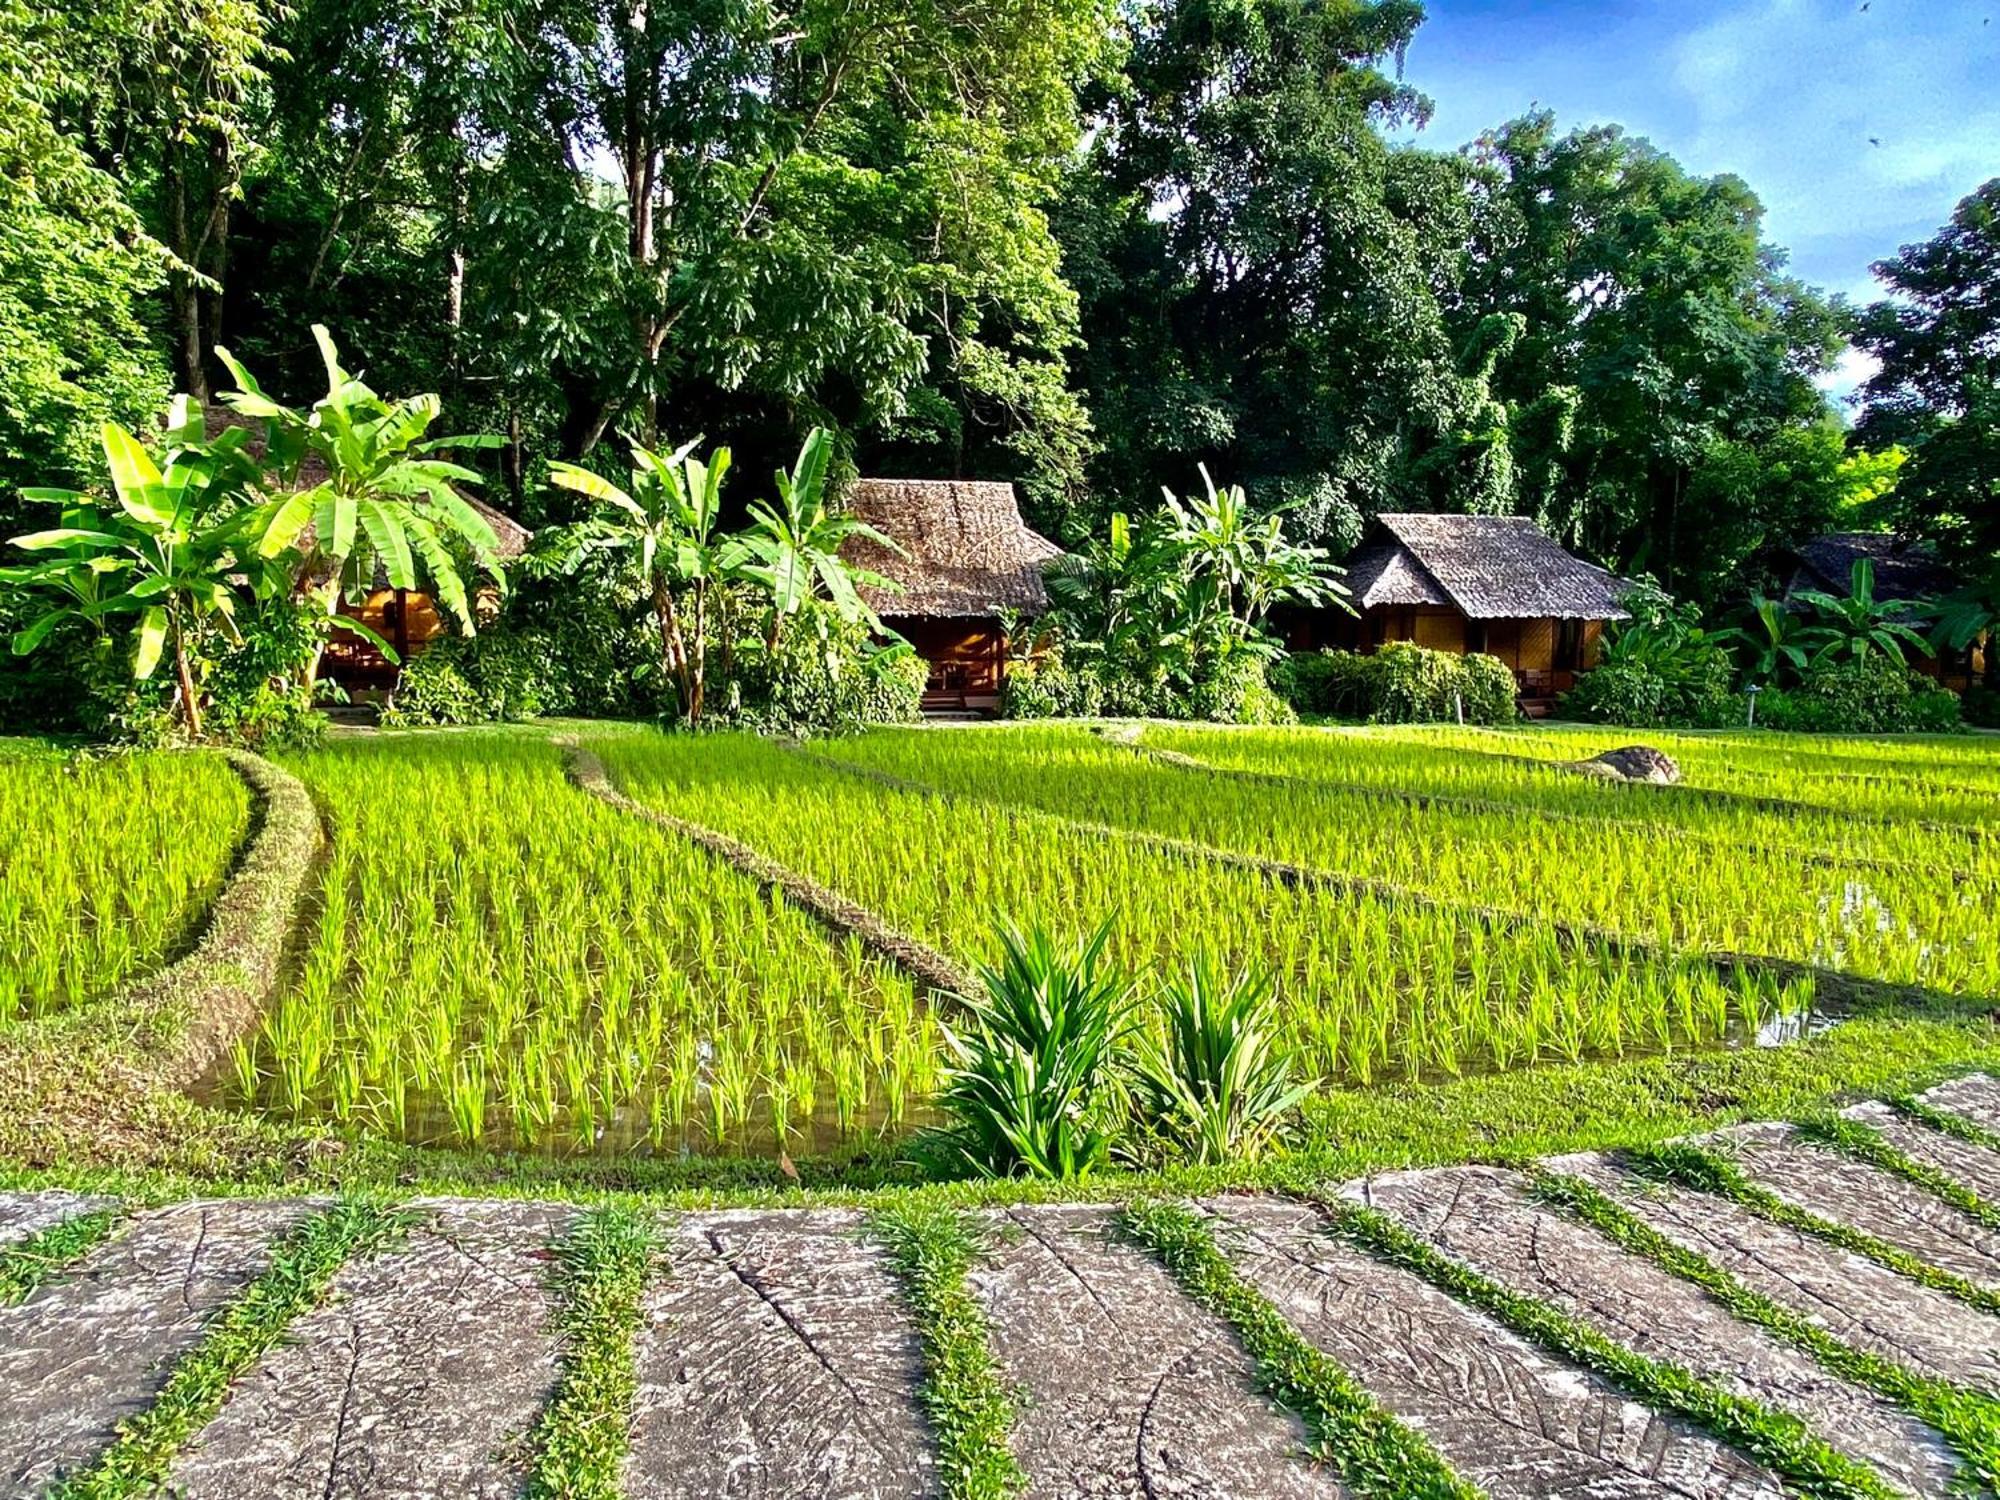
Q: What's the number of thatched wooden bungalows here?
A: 4